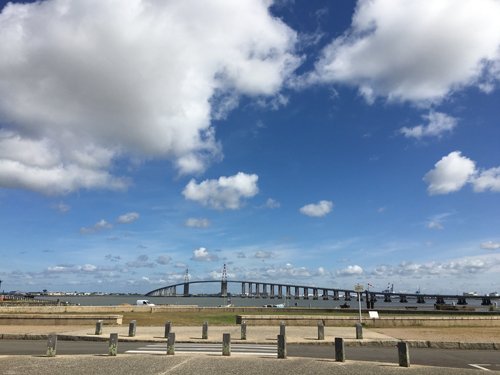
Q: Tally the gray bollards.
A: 15